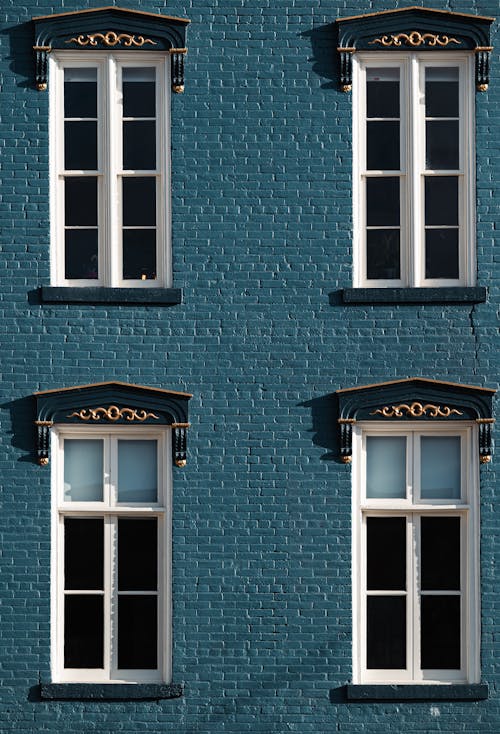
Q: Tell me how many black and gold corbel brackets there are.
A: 8